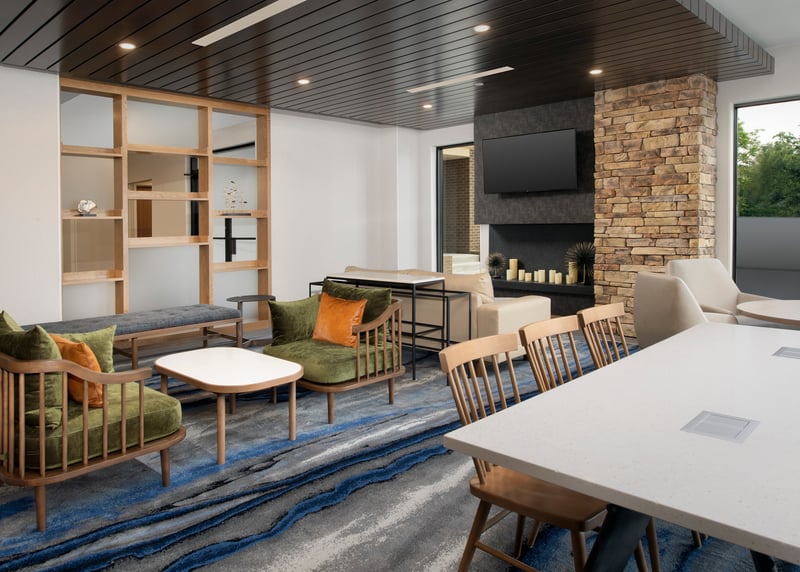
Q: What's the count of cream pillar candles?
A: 10